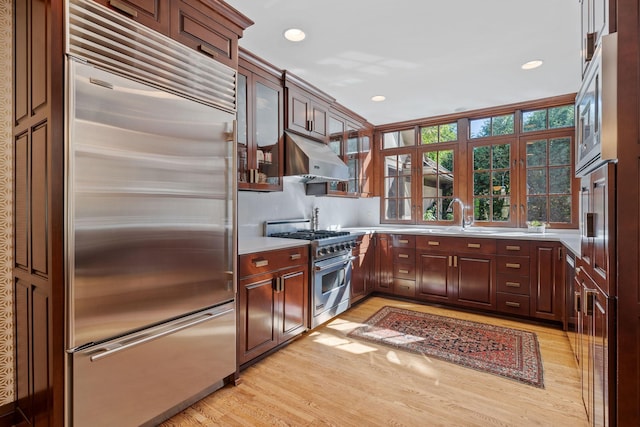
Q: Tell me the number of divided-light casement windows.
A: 4